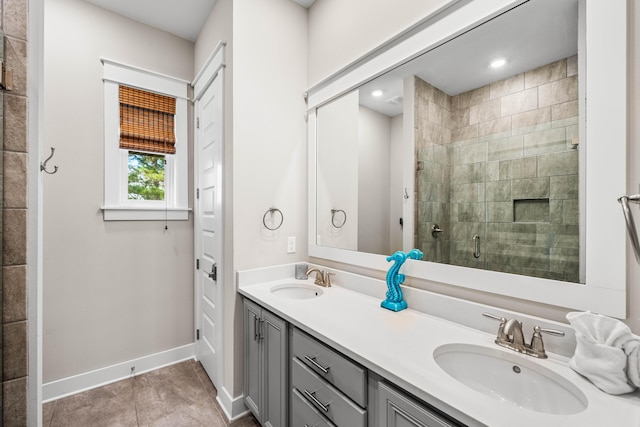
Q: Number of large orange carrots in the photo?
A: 0